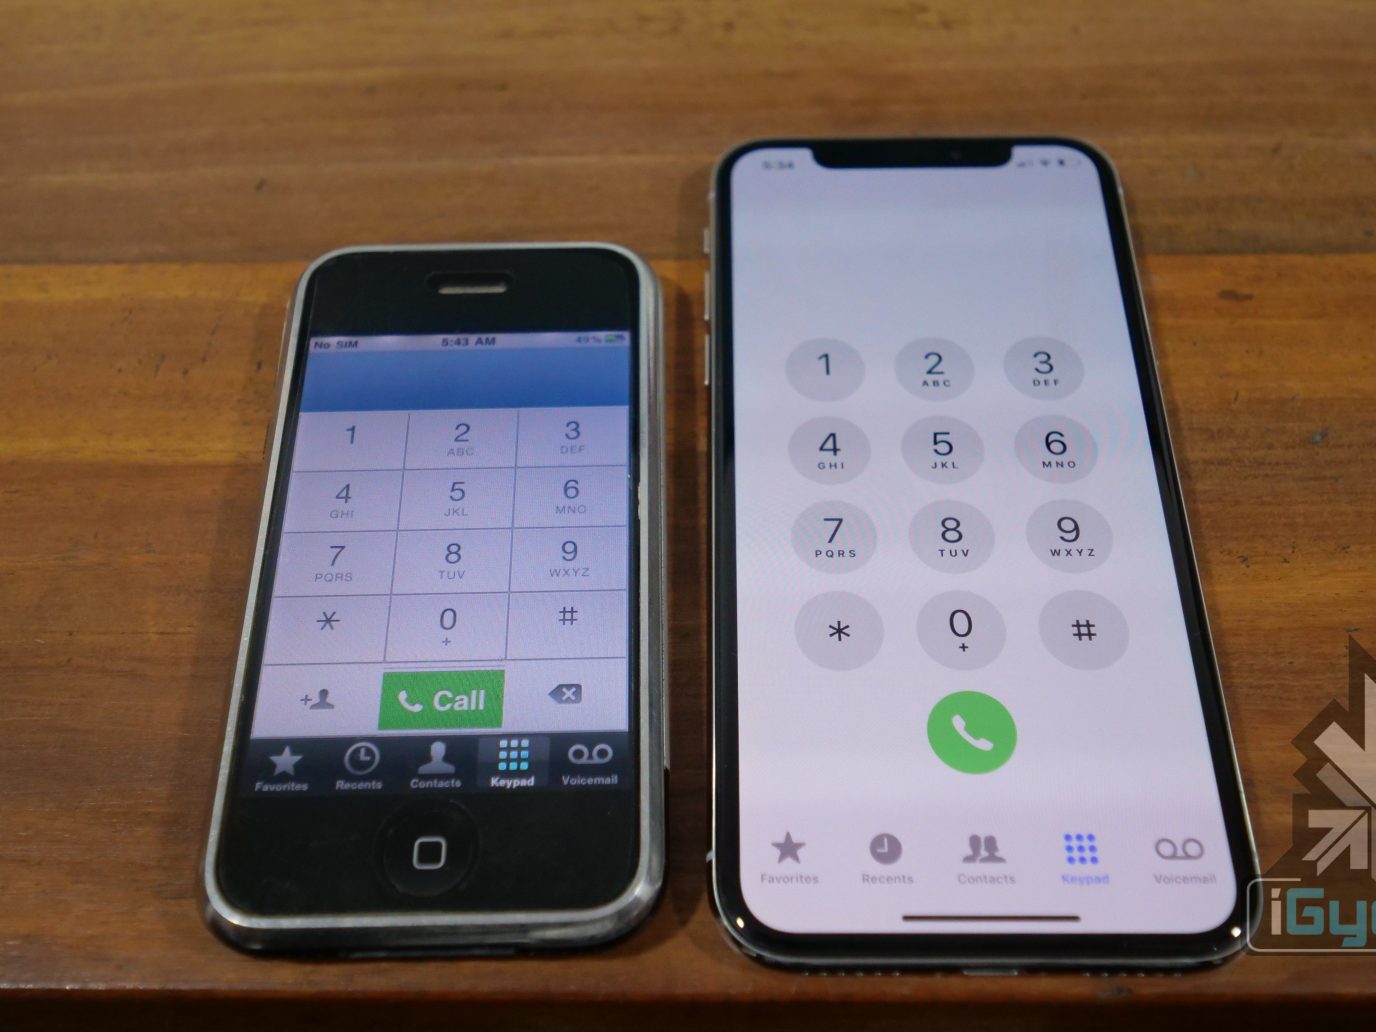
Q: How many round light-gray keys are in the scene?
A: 12